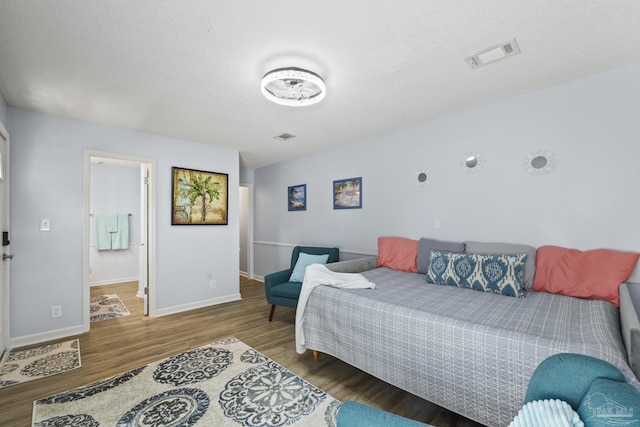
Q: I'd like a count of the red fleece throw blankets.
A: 0